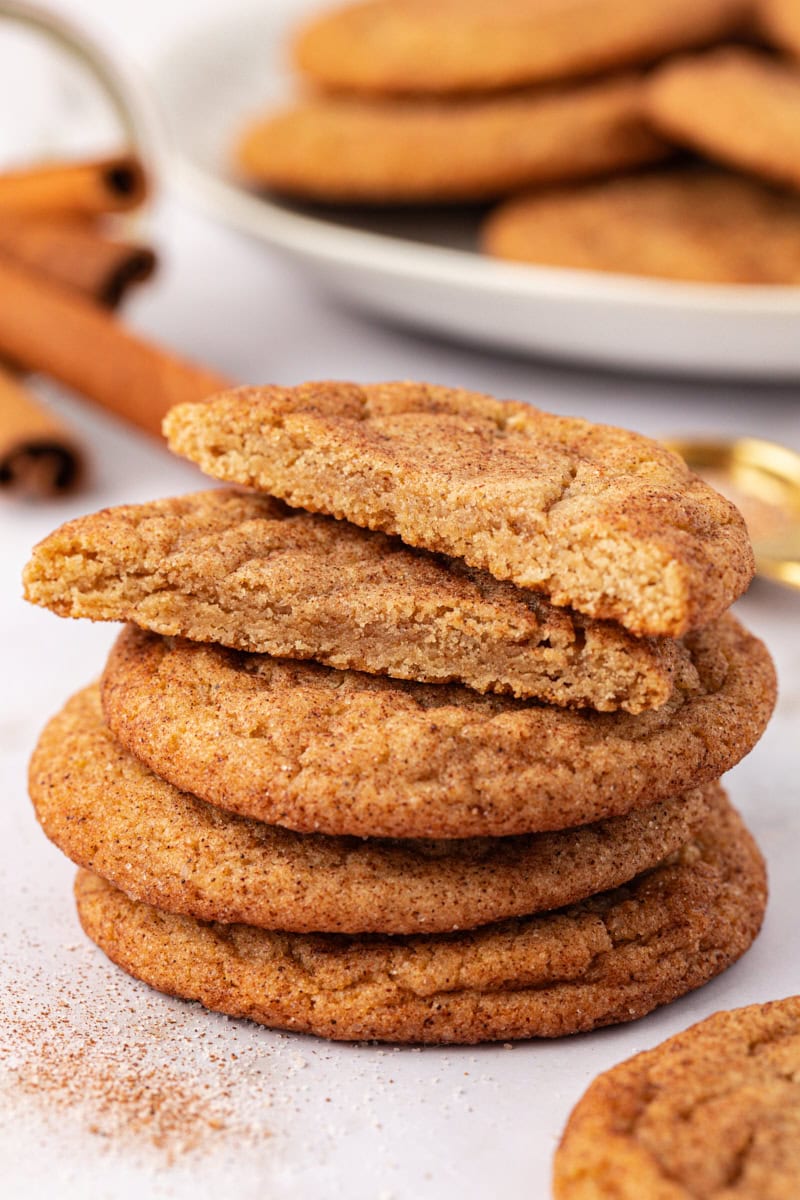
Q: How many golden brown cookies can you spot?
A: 11